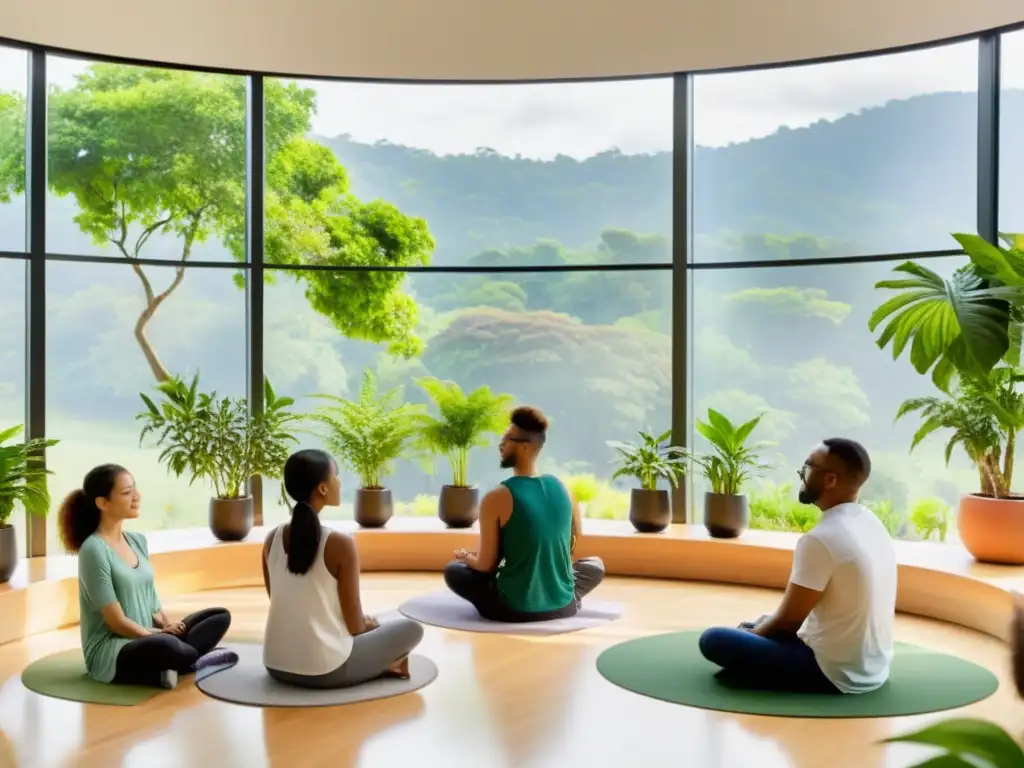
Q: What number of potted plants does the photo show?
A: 7